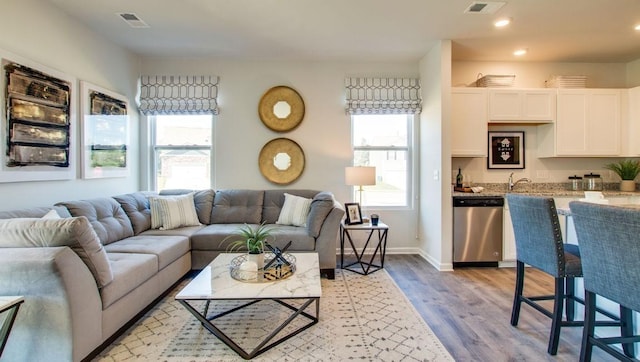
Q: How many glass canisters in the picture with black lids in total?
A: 2